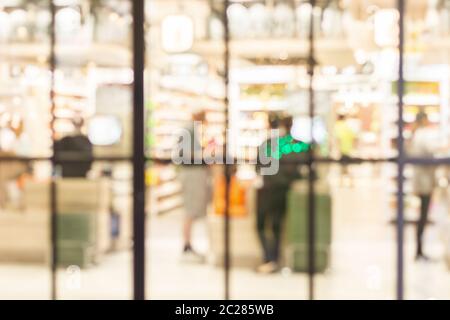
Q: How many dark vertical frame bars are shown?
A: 5